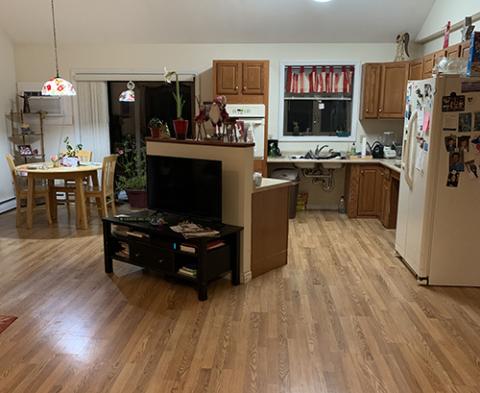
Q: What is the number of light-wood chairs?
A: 3